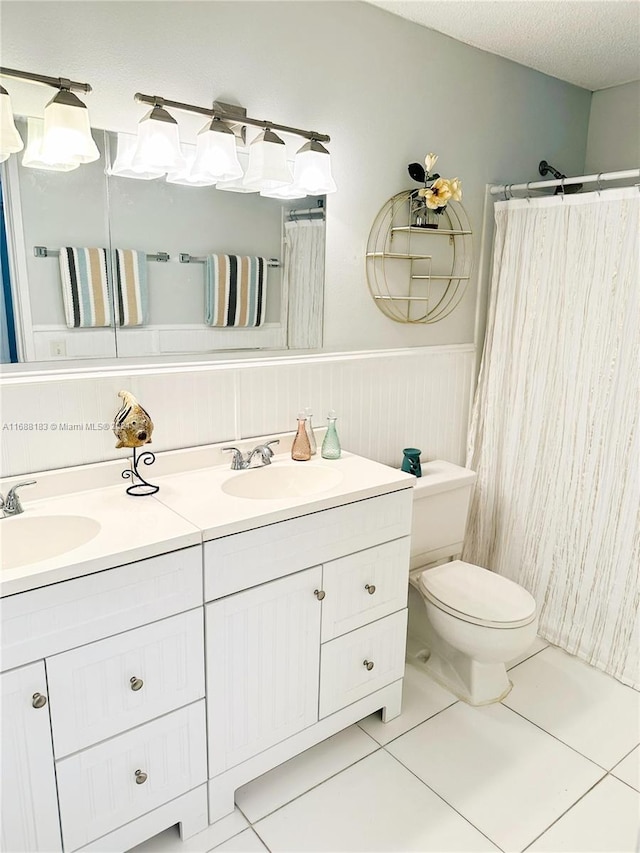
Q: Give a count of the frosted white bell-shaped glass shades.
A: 6